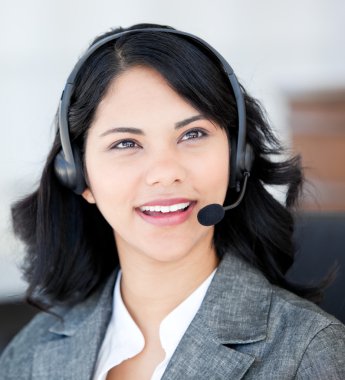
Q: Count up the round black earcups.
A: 2